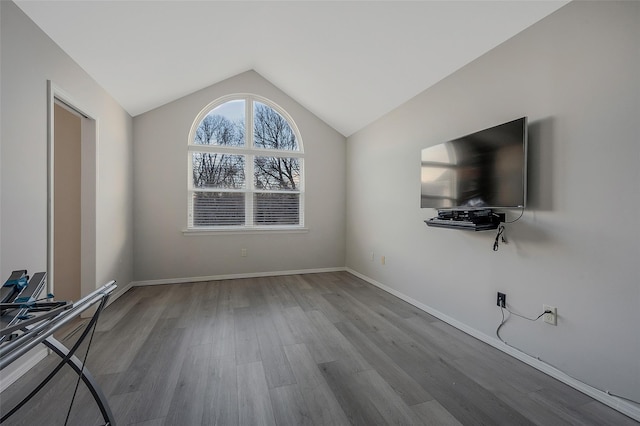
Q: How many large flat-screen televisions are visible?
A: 1